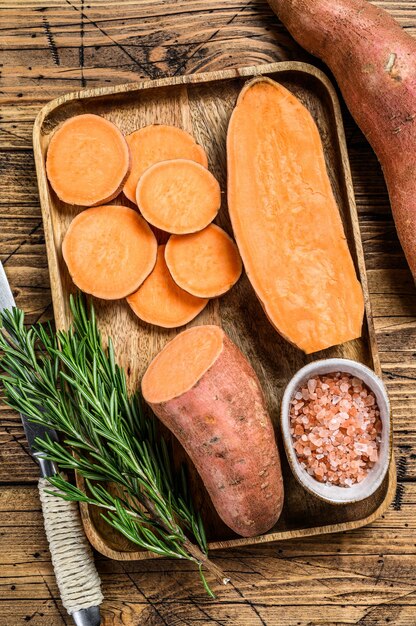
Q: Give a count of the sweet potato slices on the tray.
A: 6